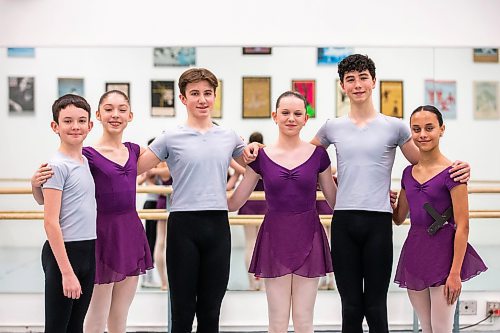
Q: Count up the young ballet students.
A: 6